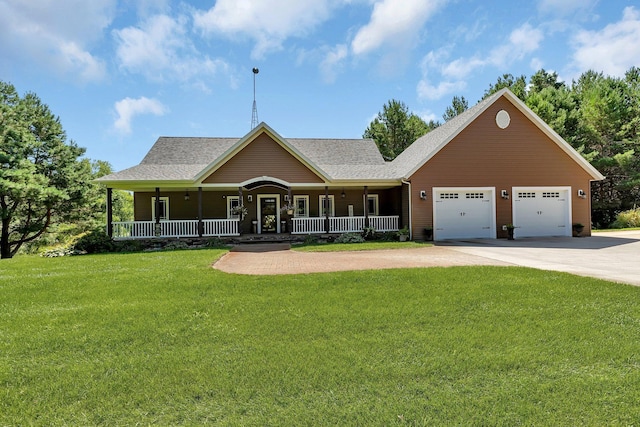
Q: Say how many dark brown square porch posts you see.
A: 7